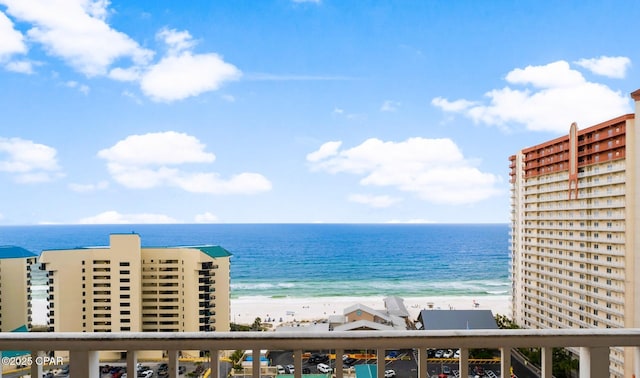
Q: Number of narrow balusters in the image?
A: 12